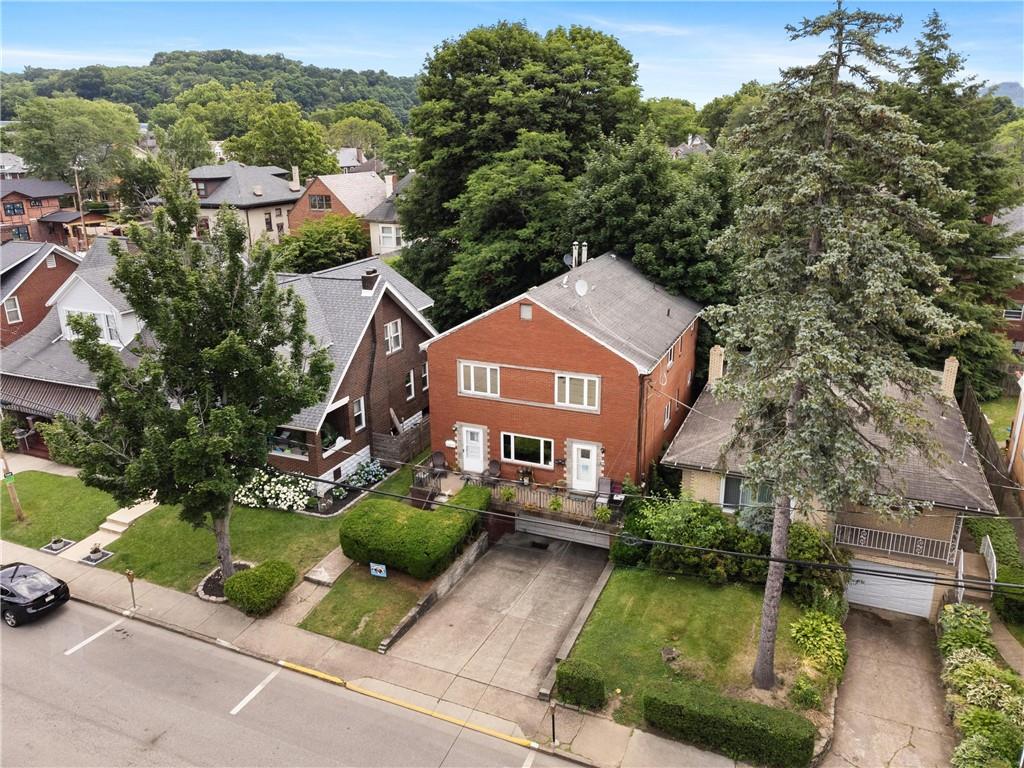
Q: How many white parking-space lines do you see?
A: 3